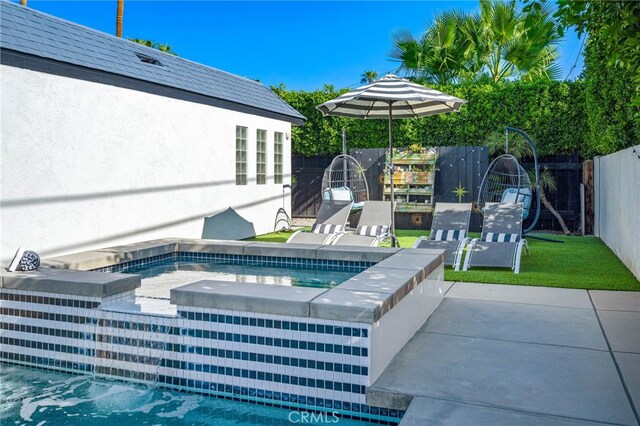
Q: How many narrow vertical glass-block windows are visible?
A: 3